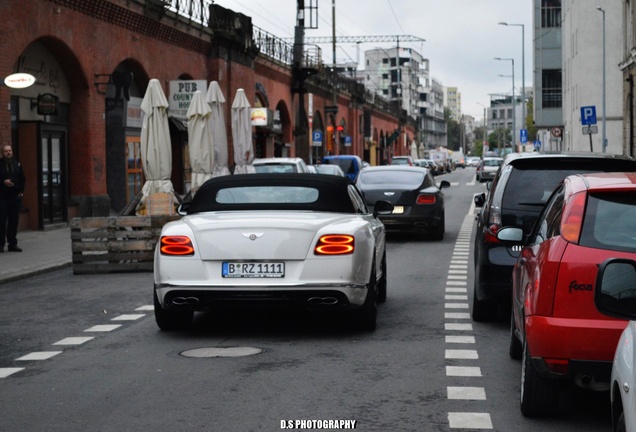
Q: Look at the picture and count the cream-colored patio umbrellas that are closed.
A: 4